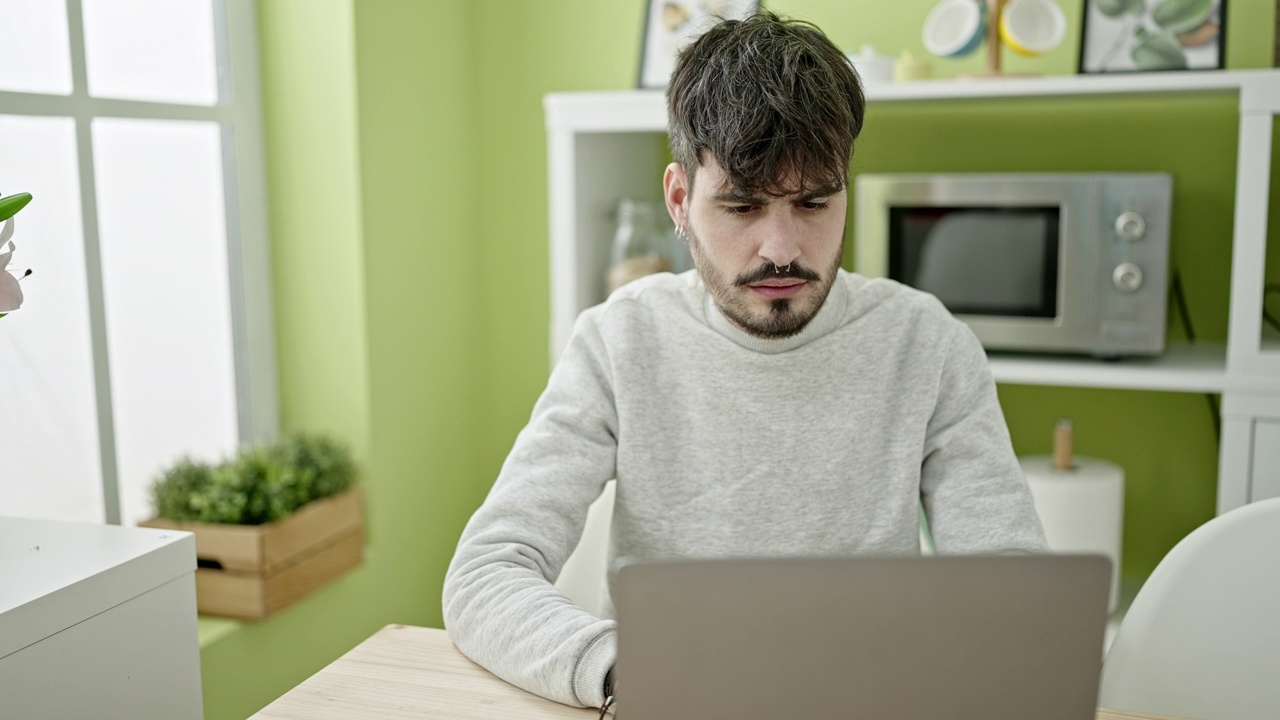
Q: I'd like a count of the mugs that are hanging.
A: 2